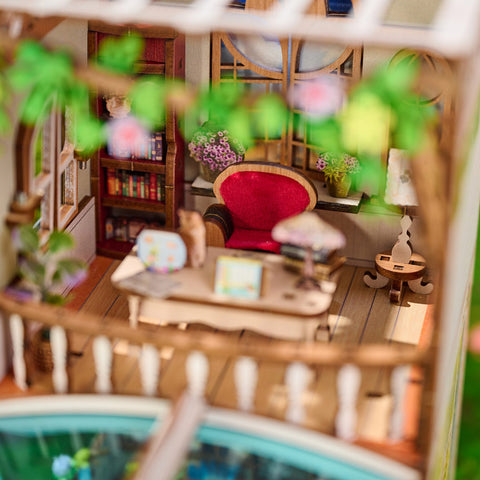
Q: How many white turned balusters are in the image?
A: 9